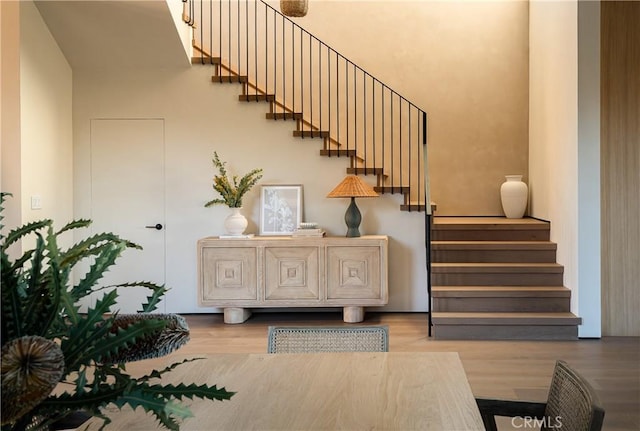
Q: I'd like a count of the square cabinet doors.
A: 3